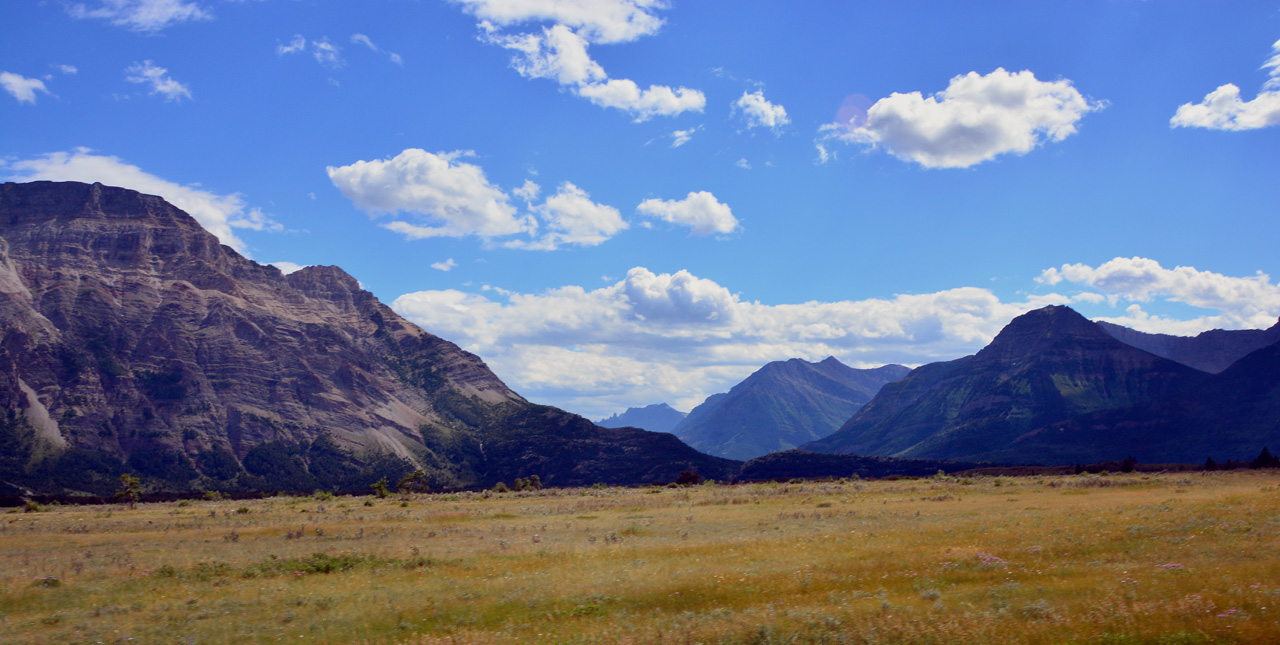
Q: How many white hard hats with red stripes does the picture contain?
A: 0